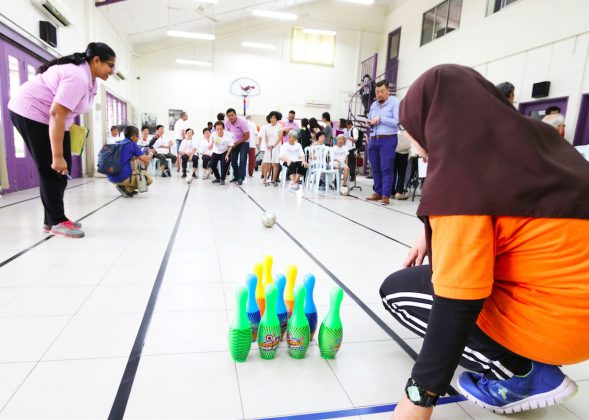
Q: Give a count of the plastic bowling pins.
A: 10